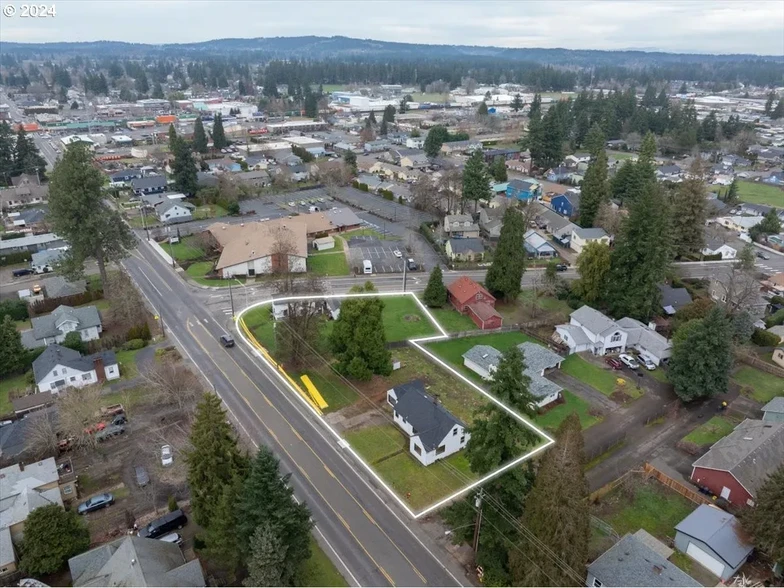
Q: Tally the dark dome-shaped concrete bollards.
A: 0